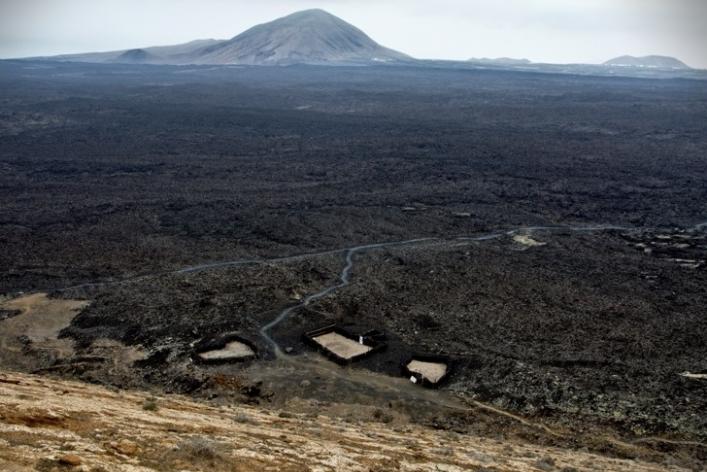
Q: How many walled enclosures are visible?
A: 3